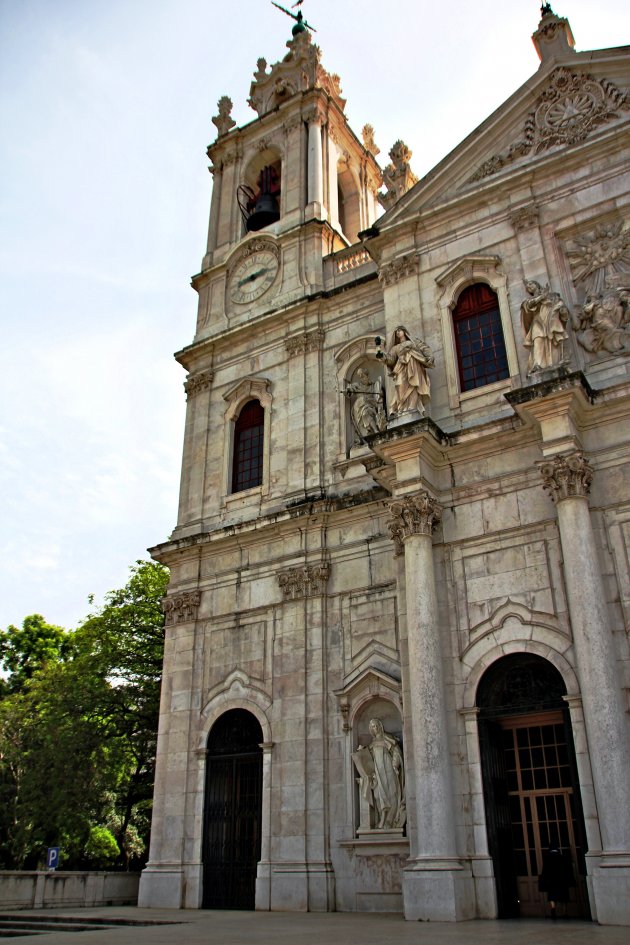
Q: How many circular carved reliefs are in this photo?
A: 1